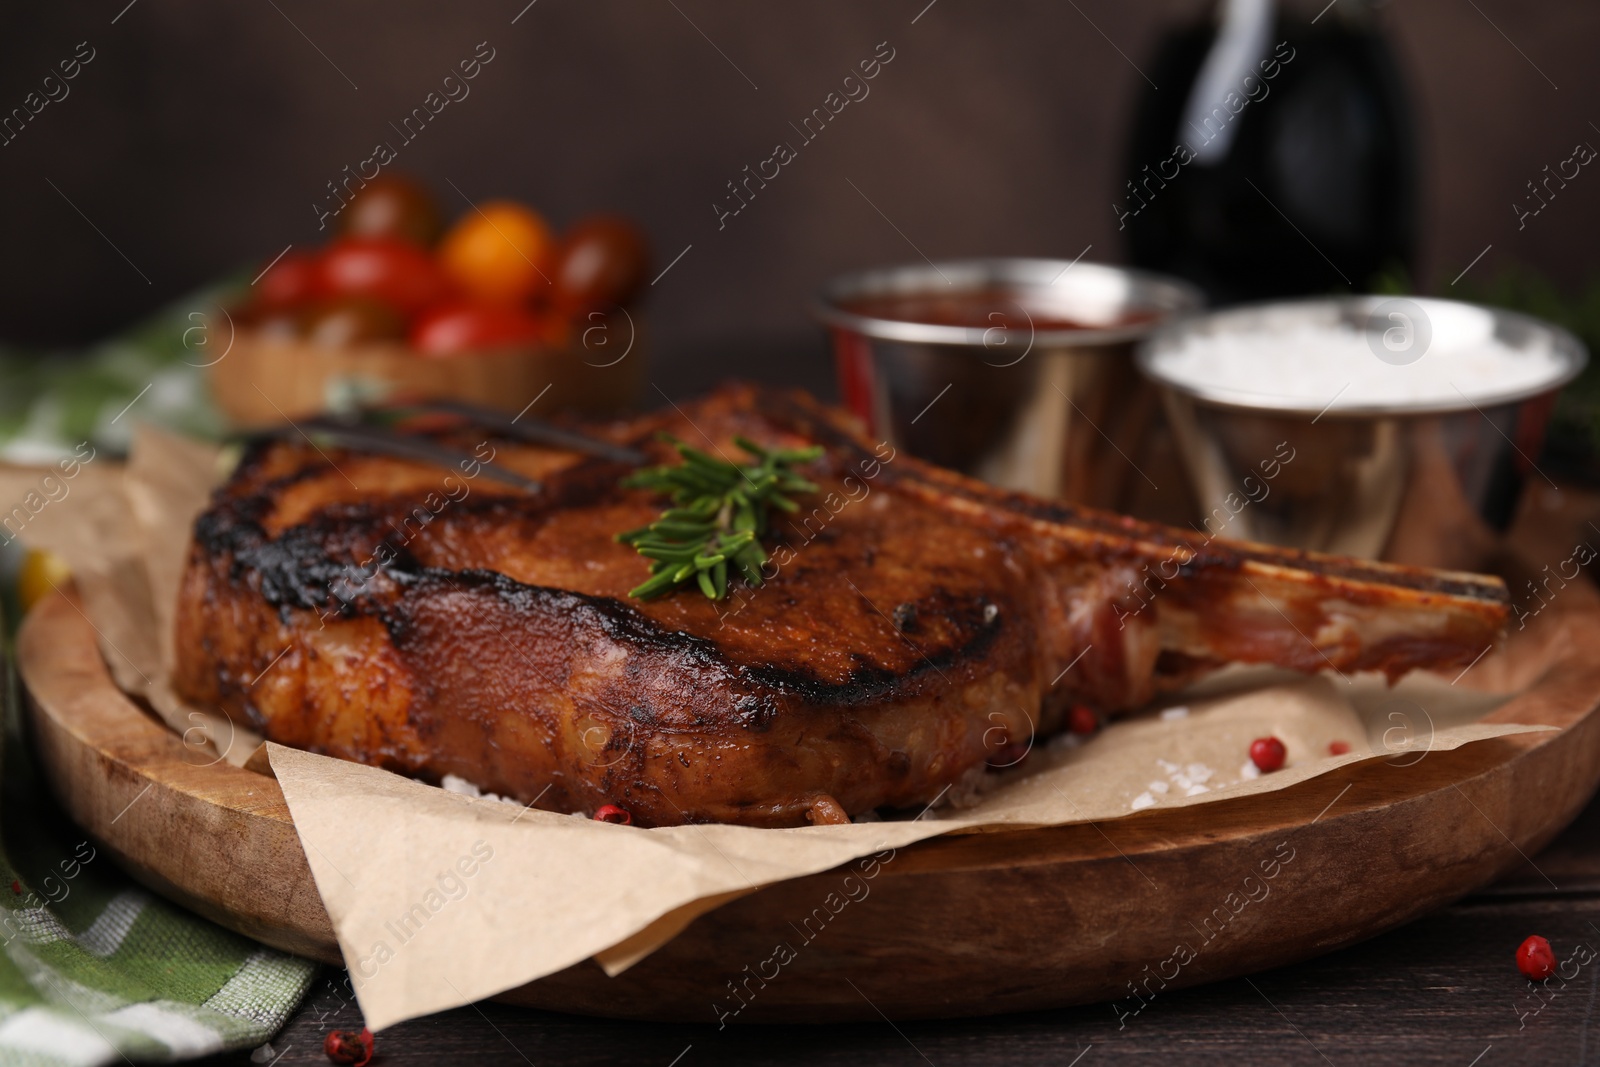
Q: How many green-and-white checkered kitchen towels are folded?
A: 1